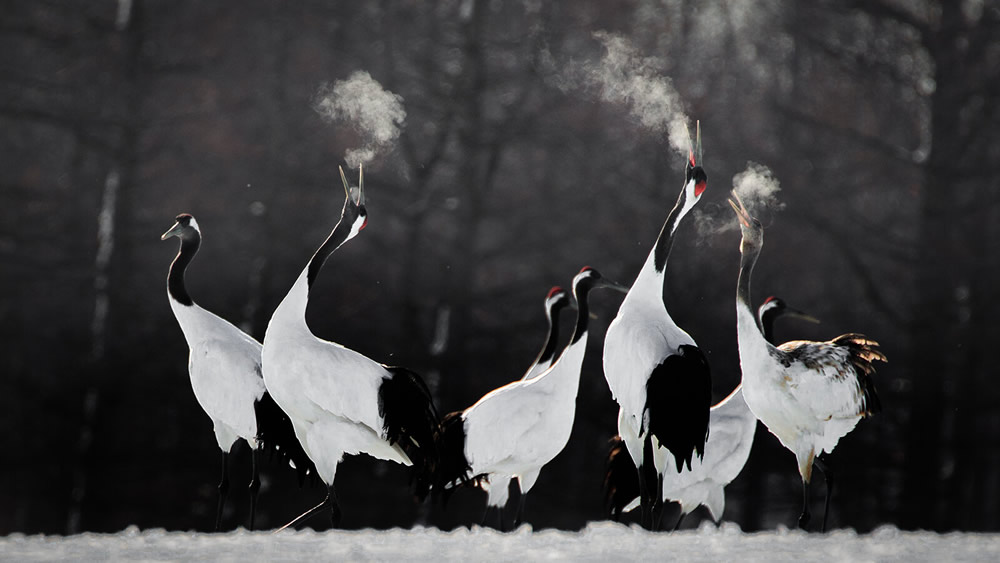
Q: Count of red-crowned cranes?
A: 7